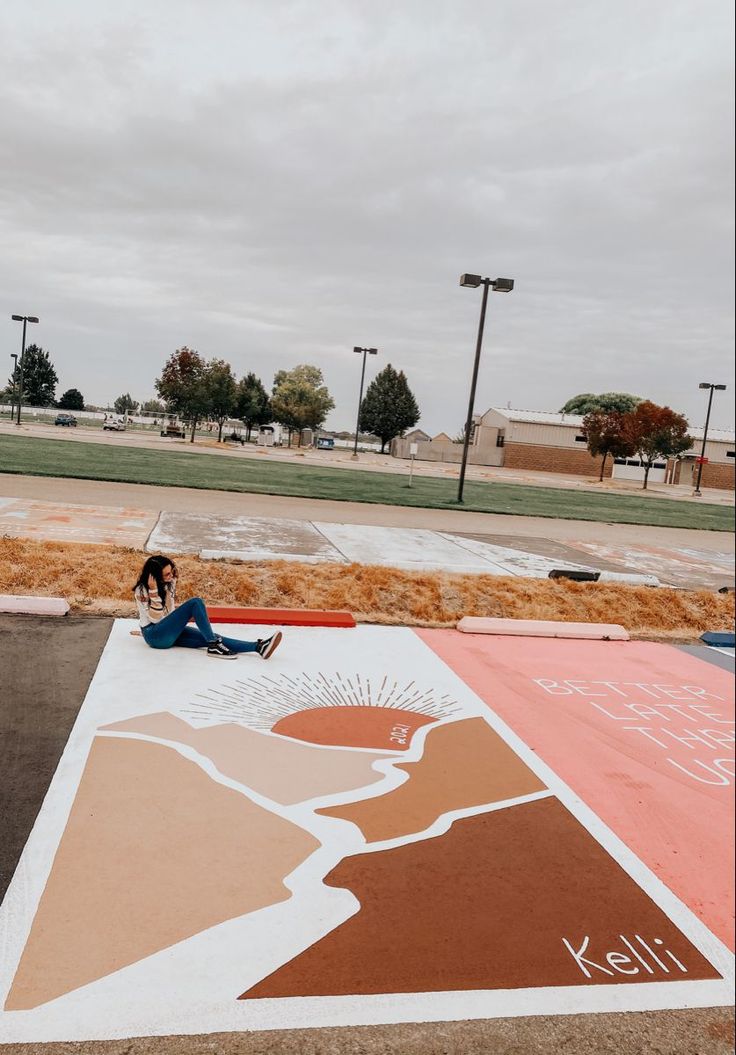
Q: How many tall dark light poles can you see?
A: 5